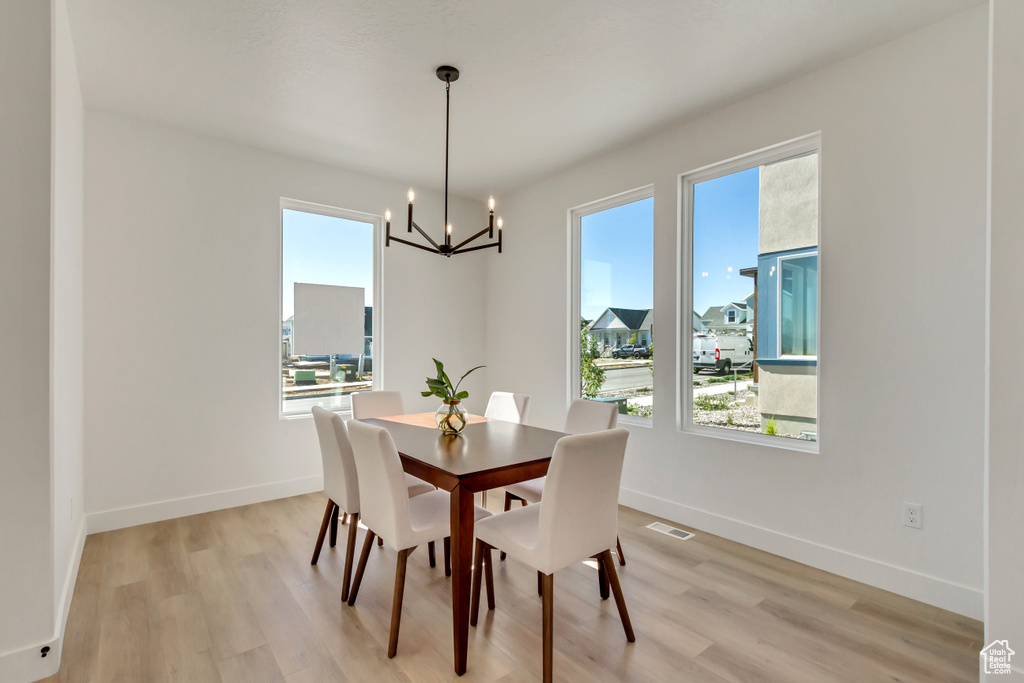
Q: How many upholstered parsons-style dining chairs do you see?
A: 6